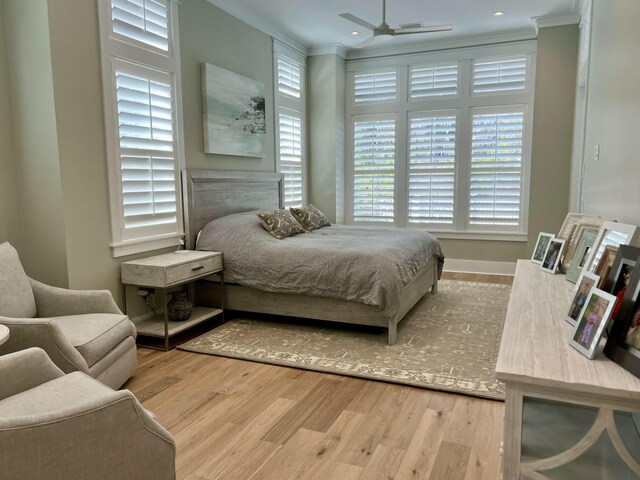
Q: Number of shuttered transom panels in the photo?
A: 5